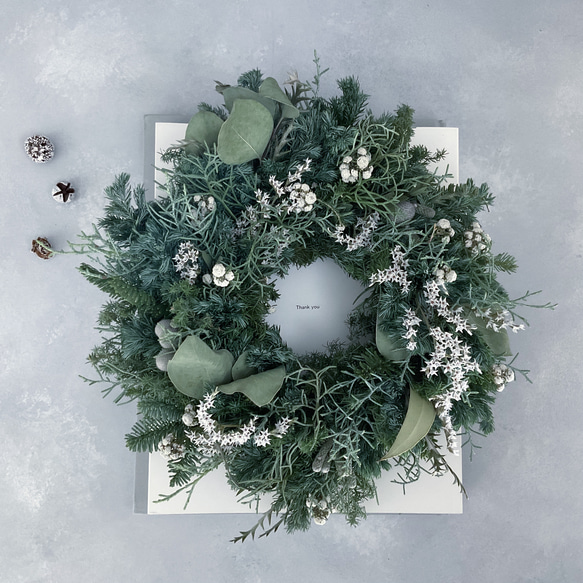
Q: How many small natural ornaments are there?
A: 3